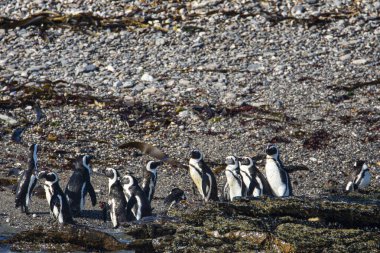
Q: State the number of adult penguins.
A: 11